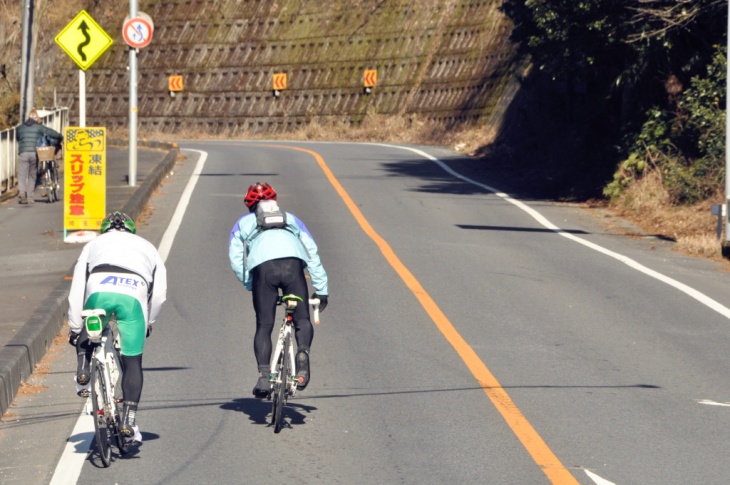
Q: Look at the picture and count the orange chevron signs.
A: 3